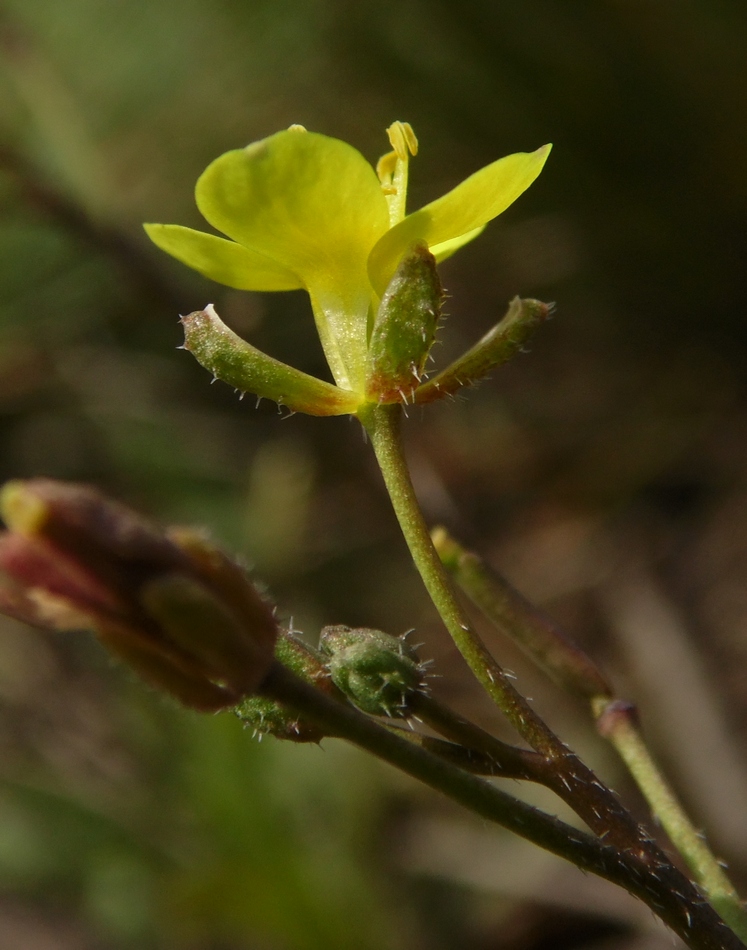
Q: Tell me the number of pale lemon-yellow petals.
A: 4